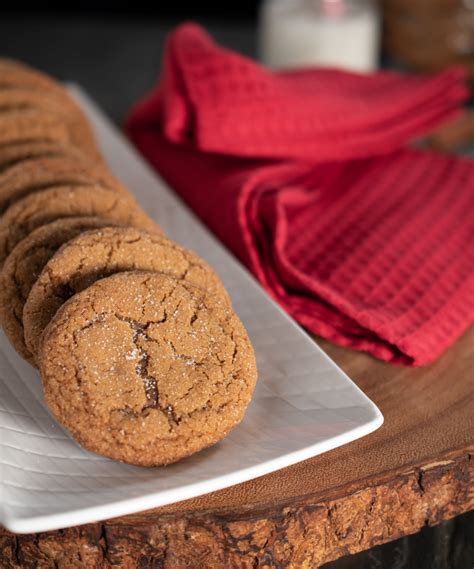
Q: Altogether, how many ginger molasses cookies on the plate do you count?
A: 9